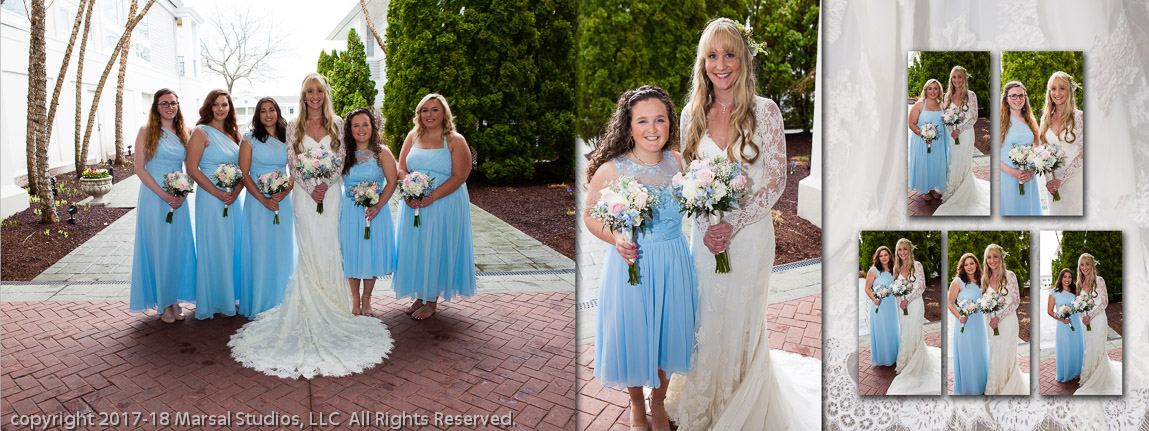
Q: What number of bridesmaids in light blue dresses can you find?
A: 5